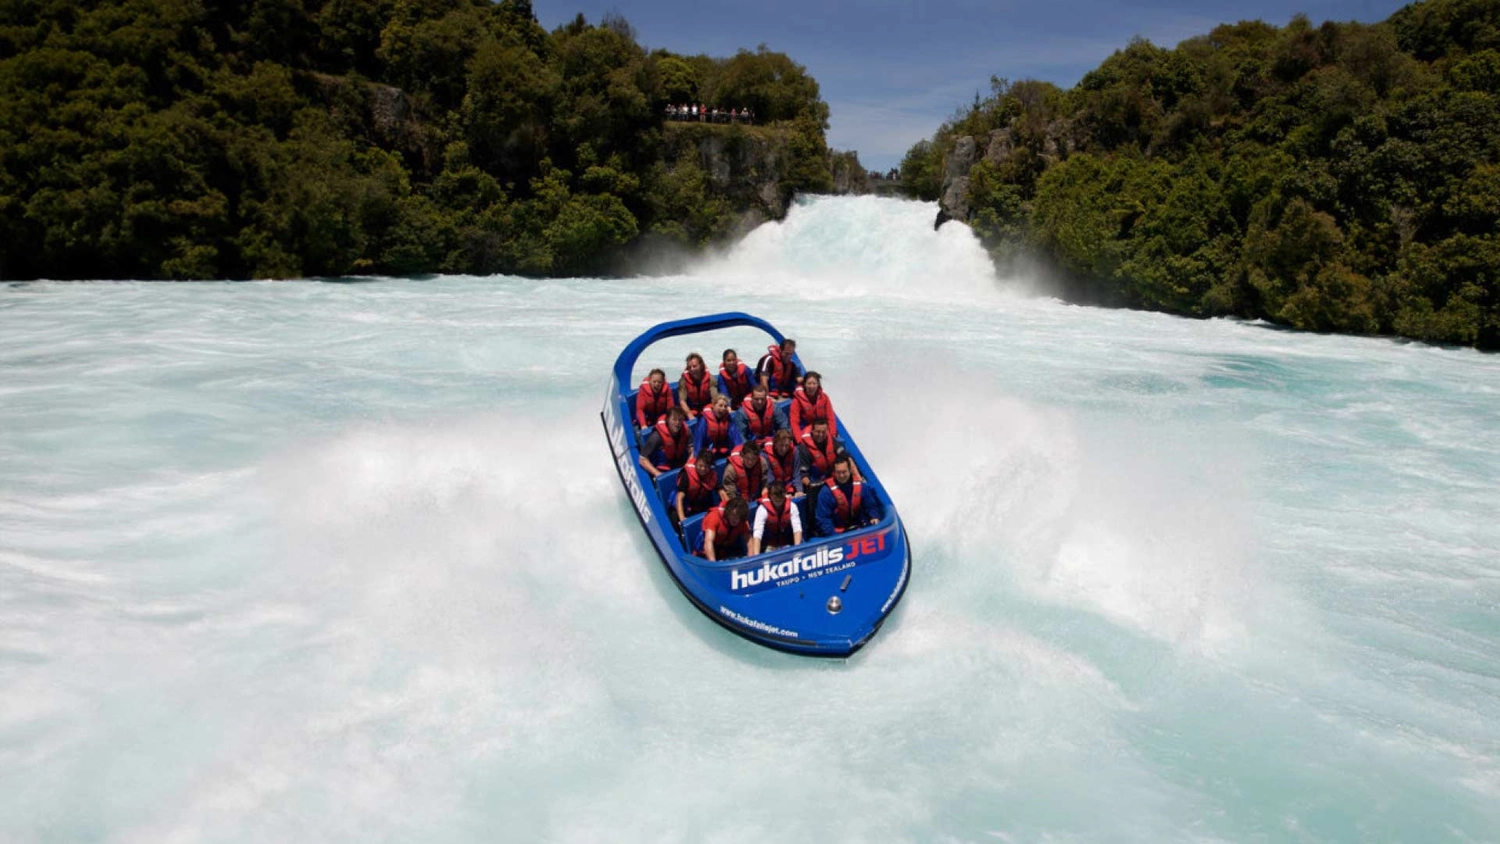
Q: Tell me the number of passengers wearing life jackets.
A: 15